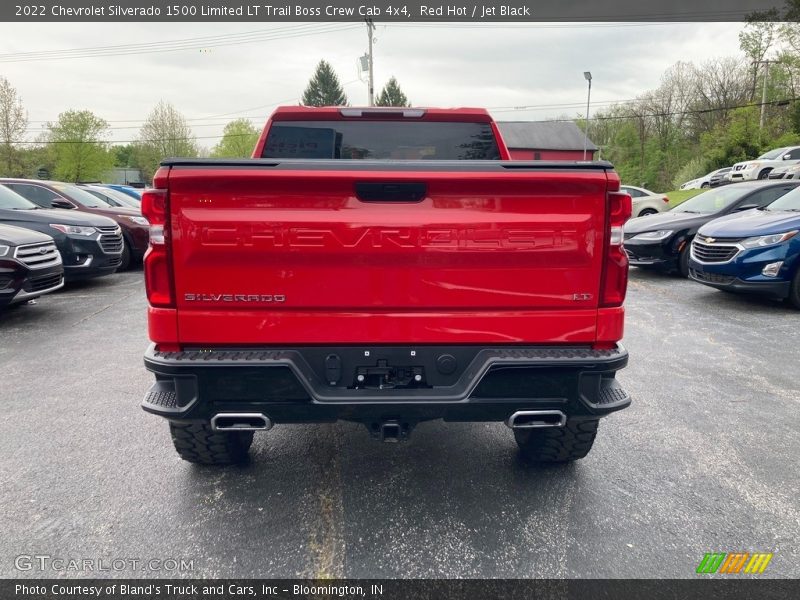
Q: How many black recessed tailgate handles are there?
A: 1